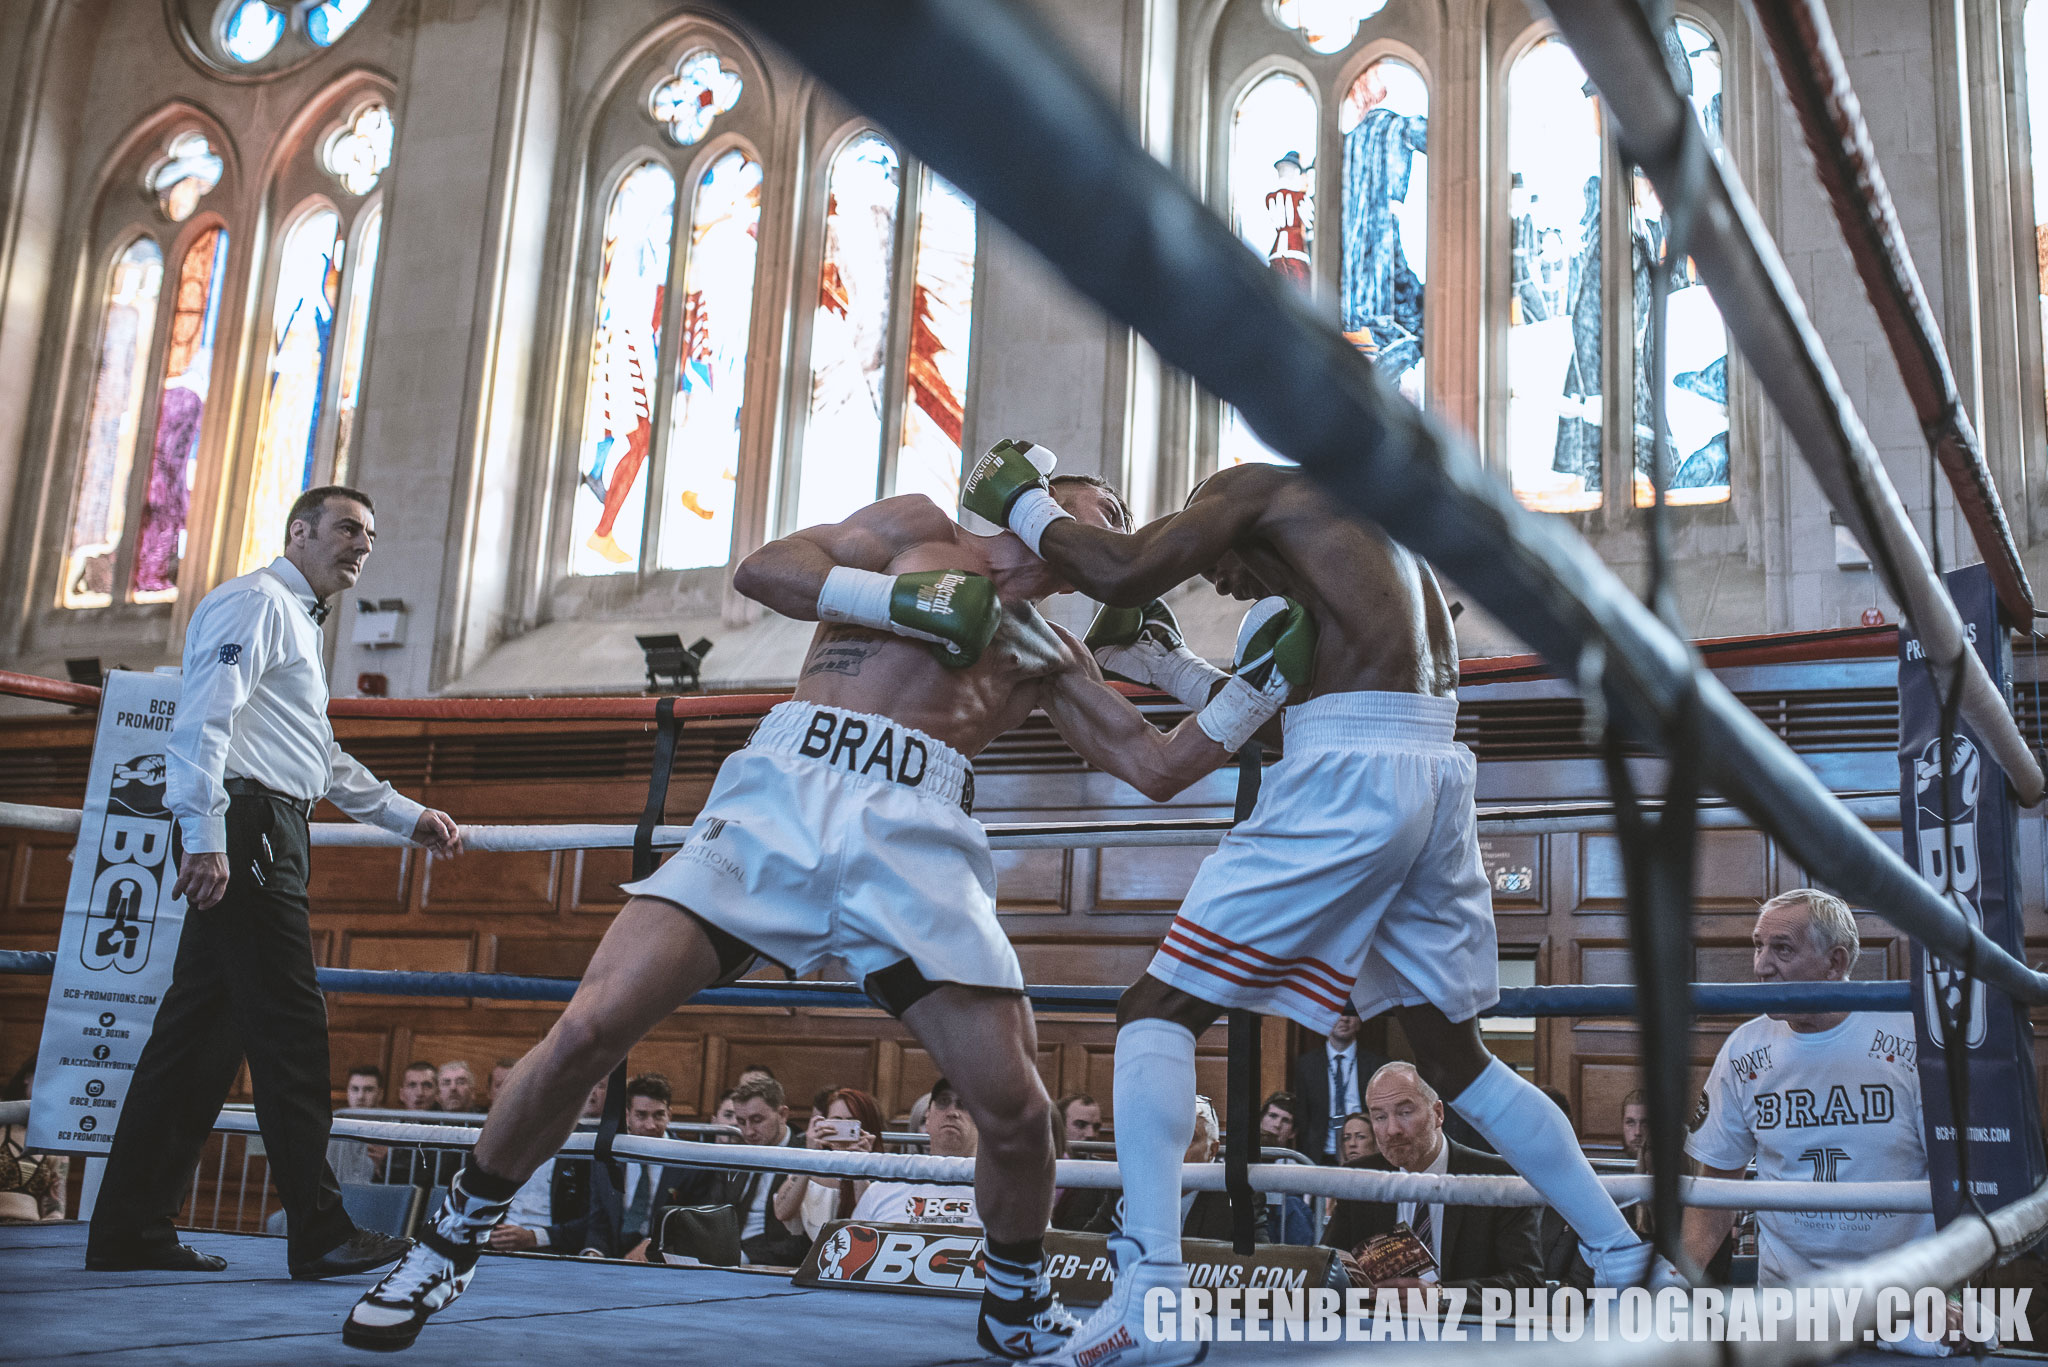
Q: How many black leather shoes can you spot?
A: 2